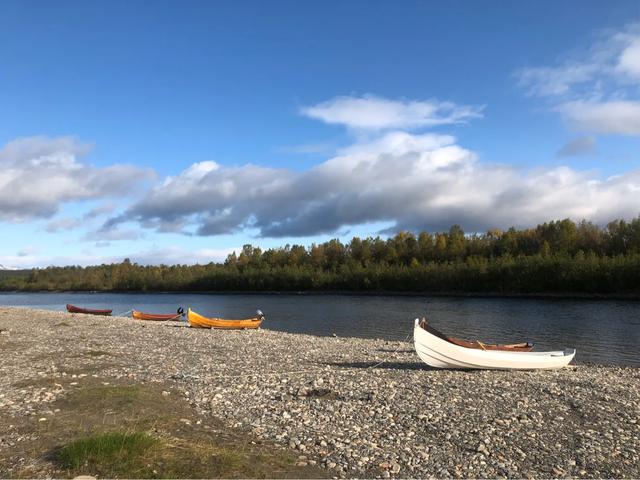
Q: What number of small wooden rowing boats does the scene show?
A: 5